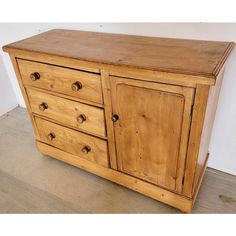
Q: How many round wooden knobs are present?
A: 7